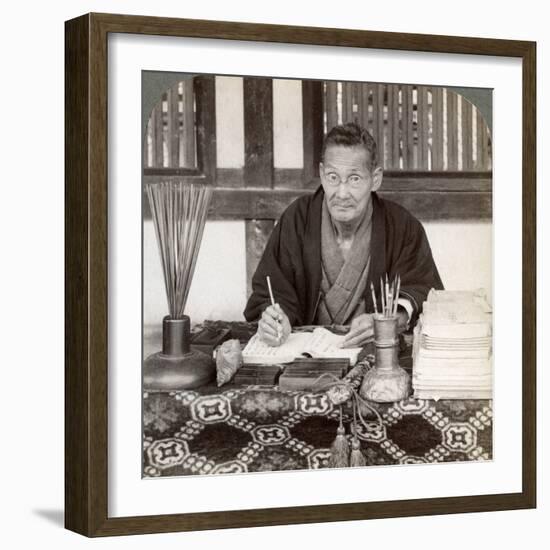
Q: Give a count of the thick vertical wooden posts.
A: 3